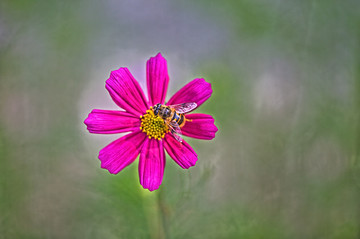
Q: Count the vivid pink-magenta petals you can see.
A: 8